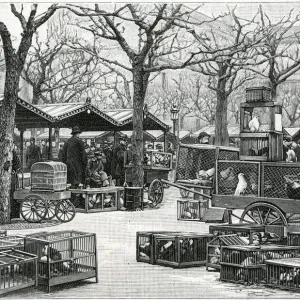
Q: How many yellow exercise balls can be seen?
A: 0